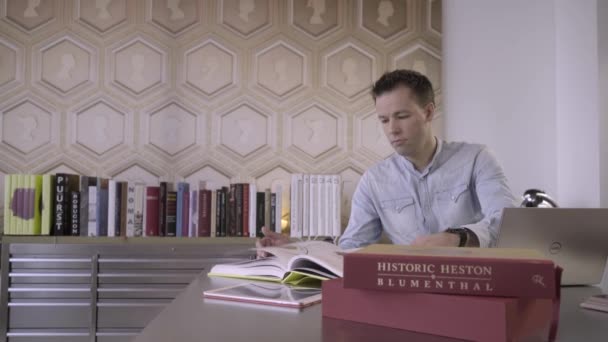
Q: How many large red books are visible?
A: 2